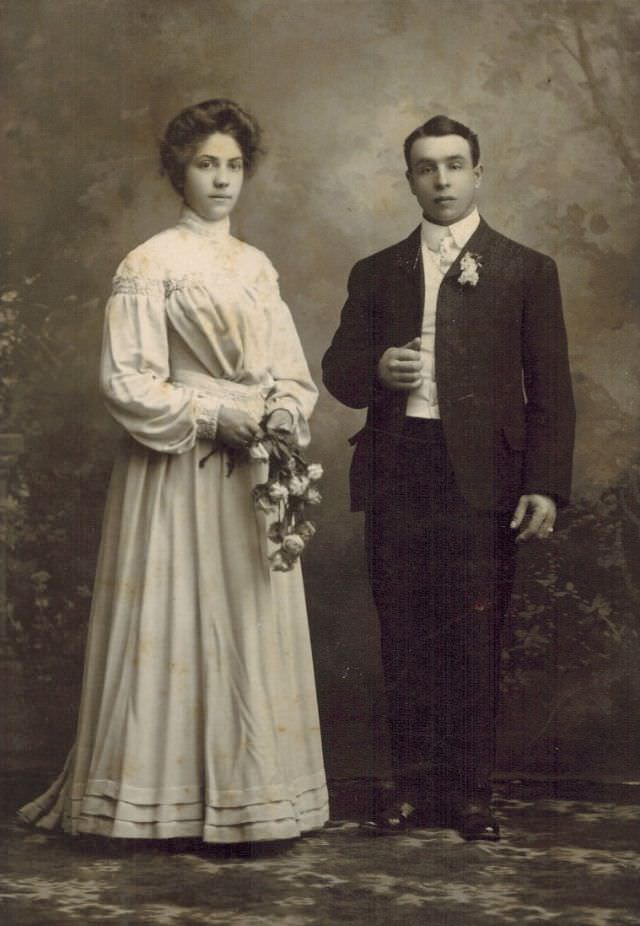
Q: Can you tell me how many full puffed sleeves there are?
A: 2